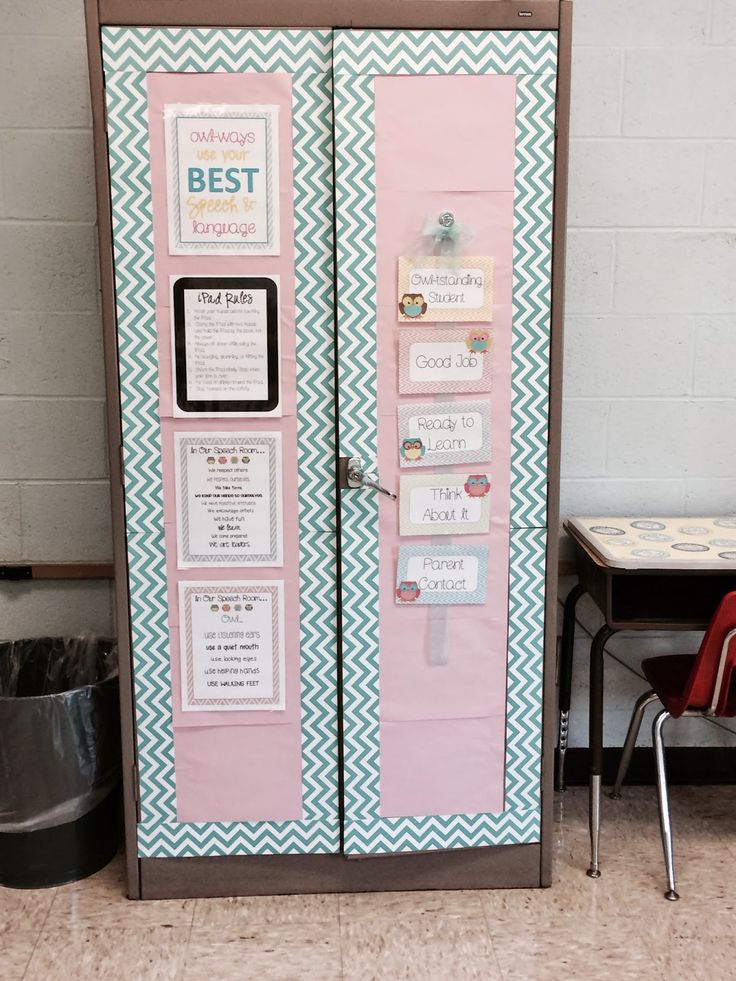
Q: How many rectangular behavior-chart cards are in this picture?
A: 5